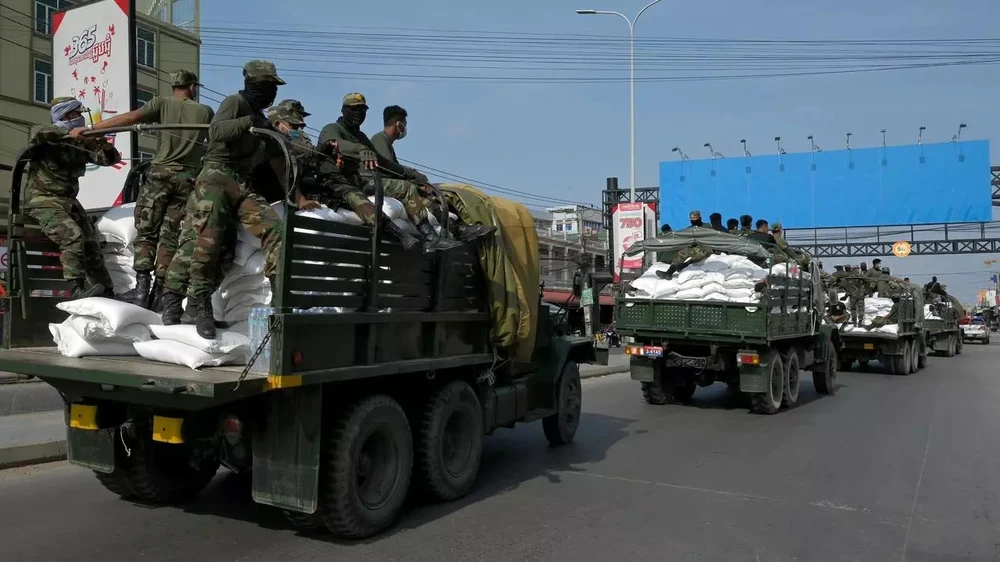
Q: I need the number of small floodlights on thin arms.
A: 9